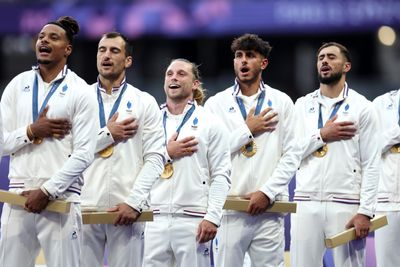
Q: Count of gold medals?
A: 6